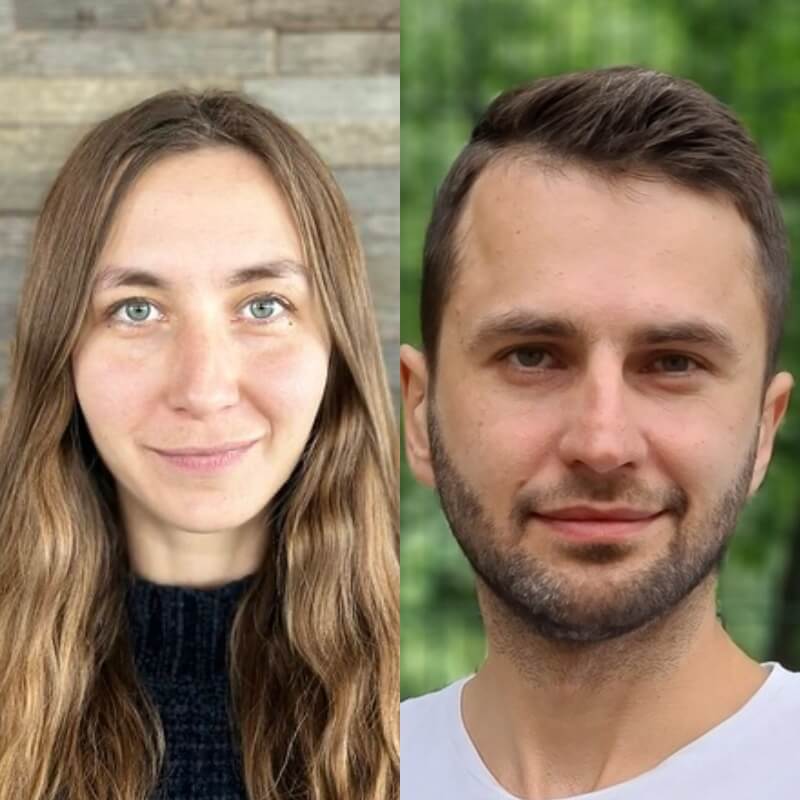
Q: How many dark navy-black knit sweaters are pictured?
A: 1